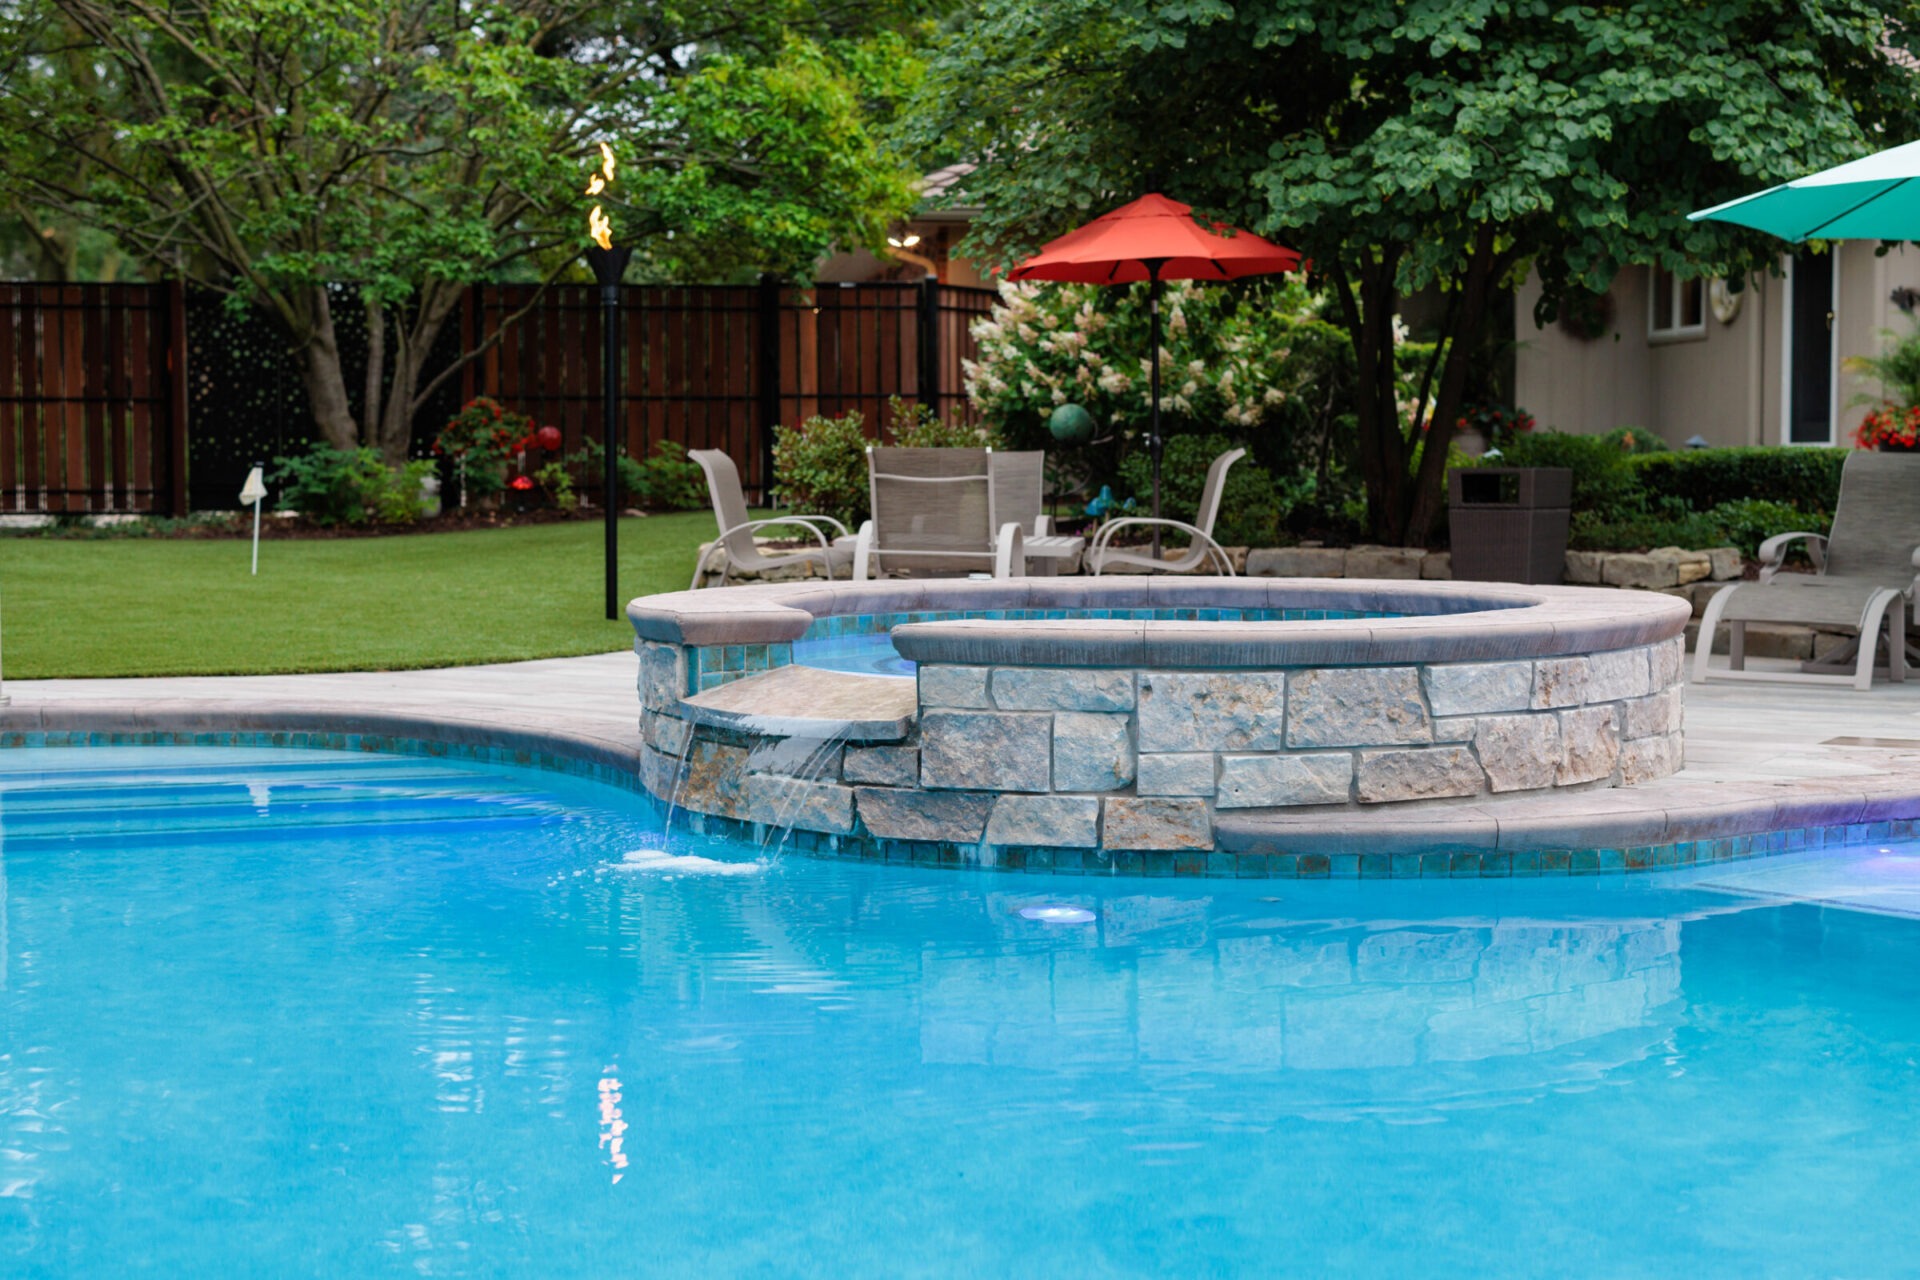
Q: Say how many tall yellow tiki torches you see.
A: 0